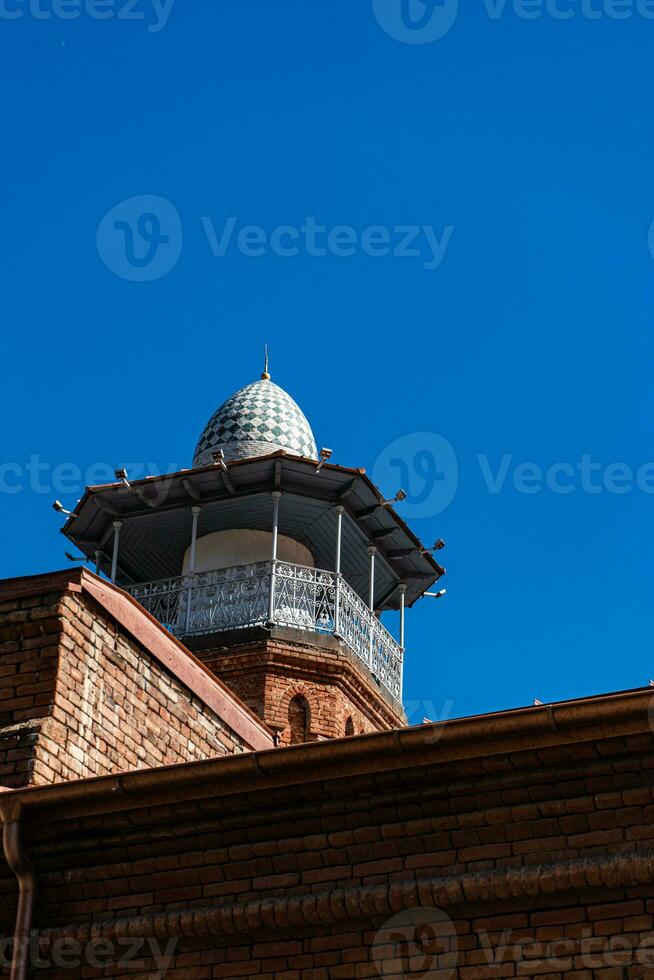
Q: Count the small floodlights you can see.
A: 8